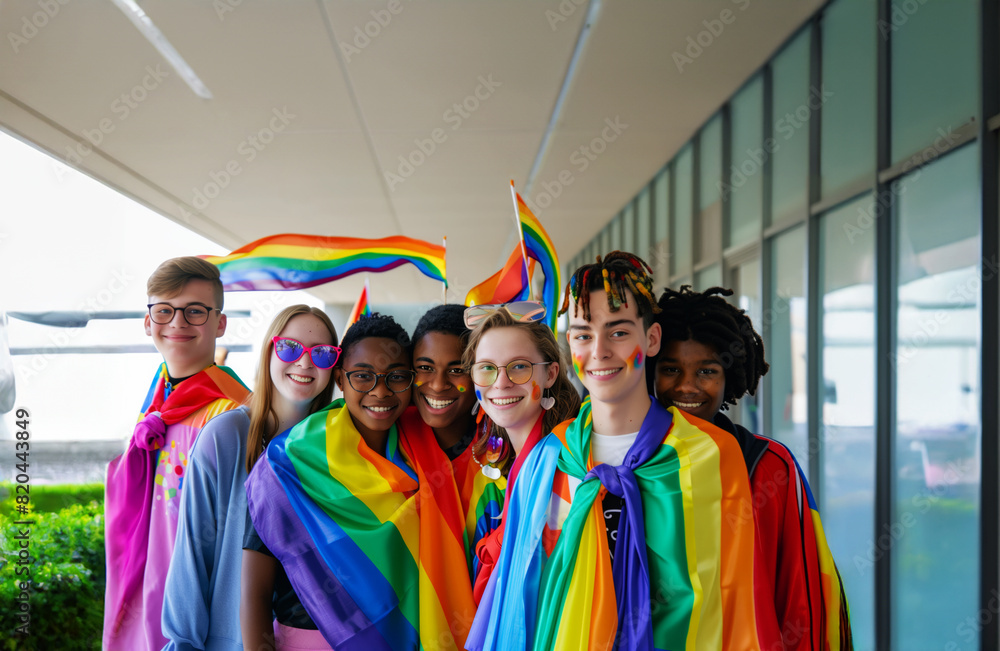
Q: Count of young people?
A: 7